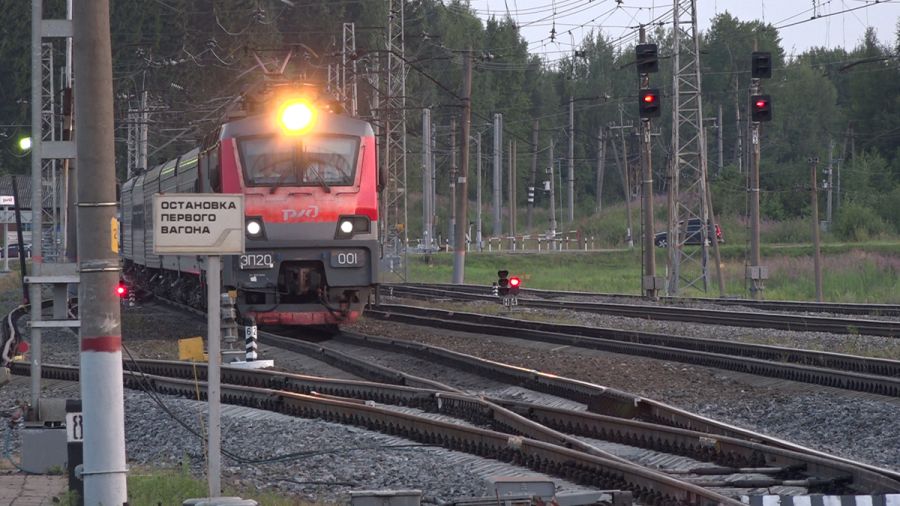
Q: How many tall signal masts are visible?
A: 2